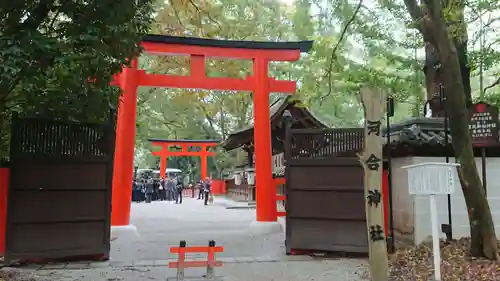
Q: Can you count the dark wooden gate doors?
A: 2